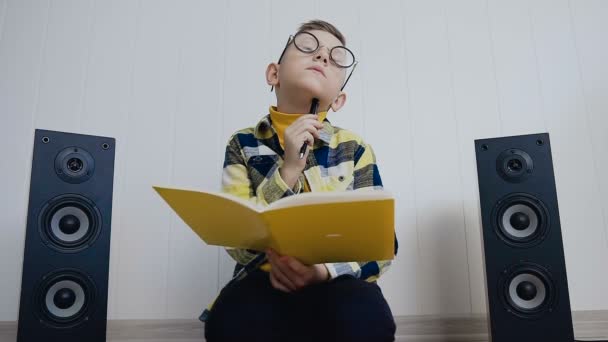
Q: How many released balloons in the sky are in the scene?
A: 0